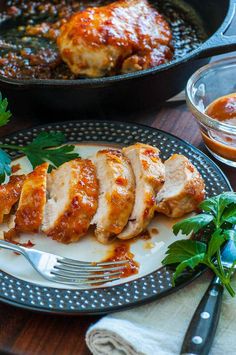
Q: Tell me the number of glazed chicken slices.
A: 6